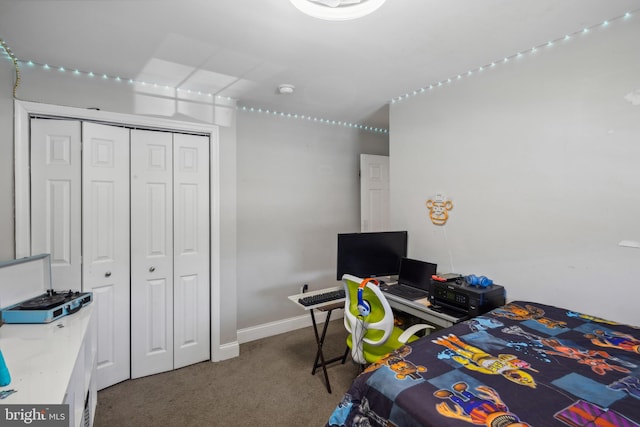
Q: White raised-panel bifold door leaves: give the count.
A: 4